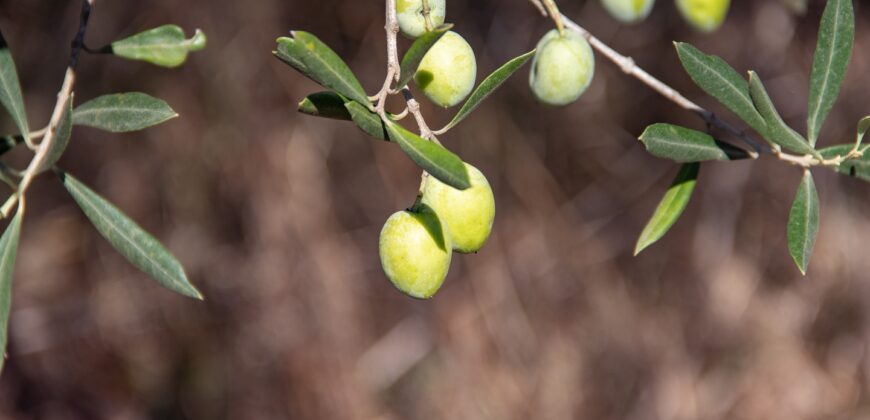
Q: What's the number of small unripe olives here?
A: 7